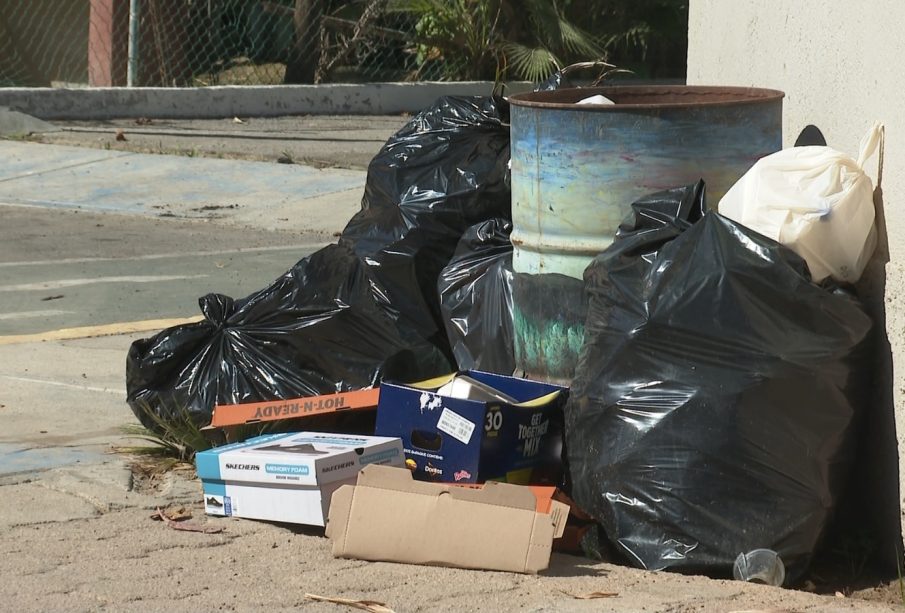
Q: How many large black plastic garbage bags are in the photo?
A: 4